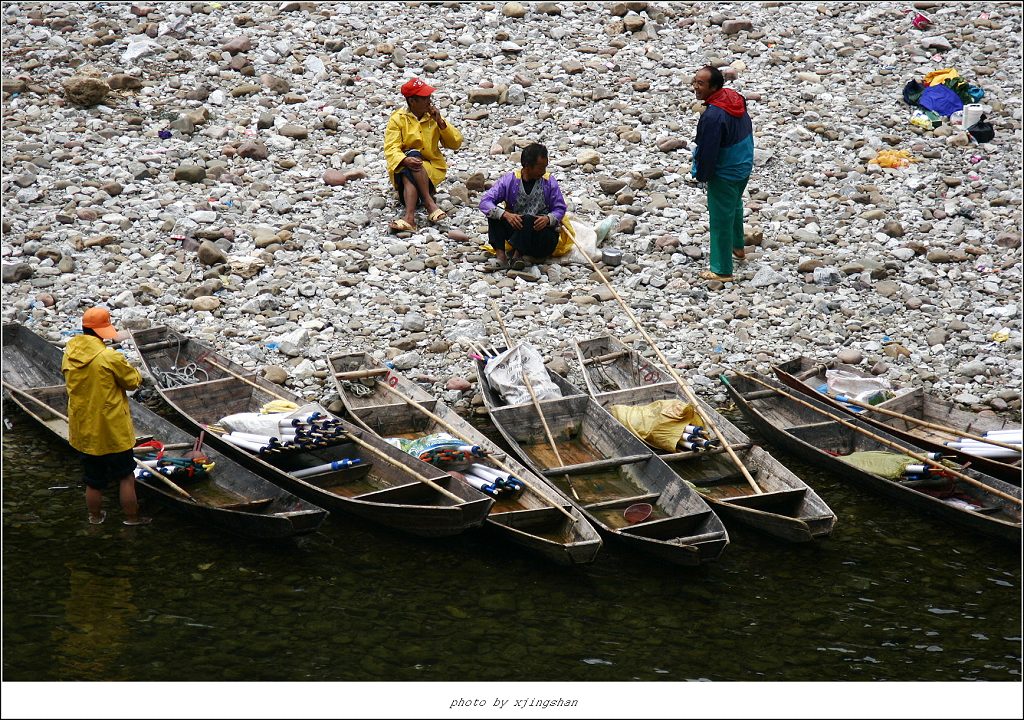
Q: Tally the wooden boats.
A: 7